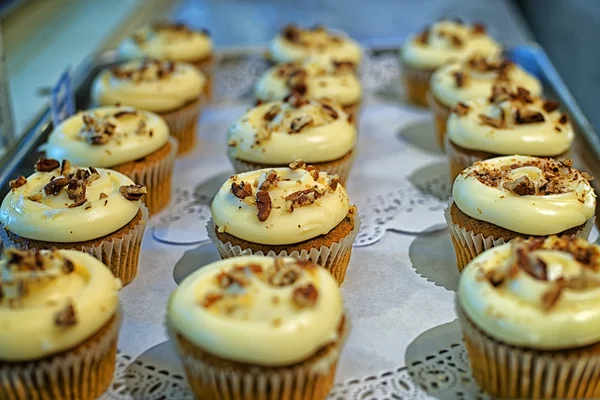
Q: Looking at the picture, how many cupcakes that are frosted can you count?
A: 15